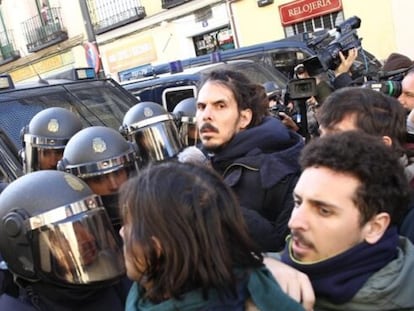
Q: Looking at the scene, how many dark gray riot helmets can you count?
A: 5